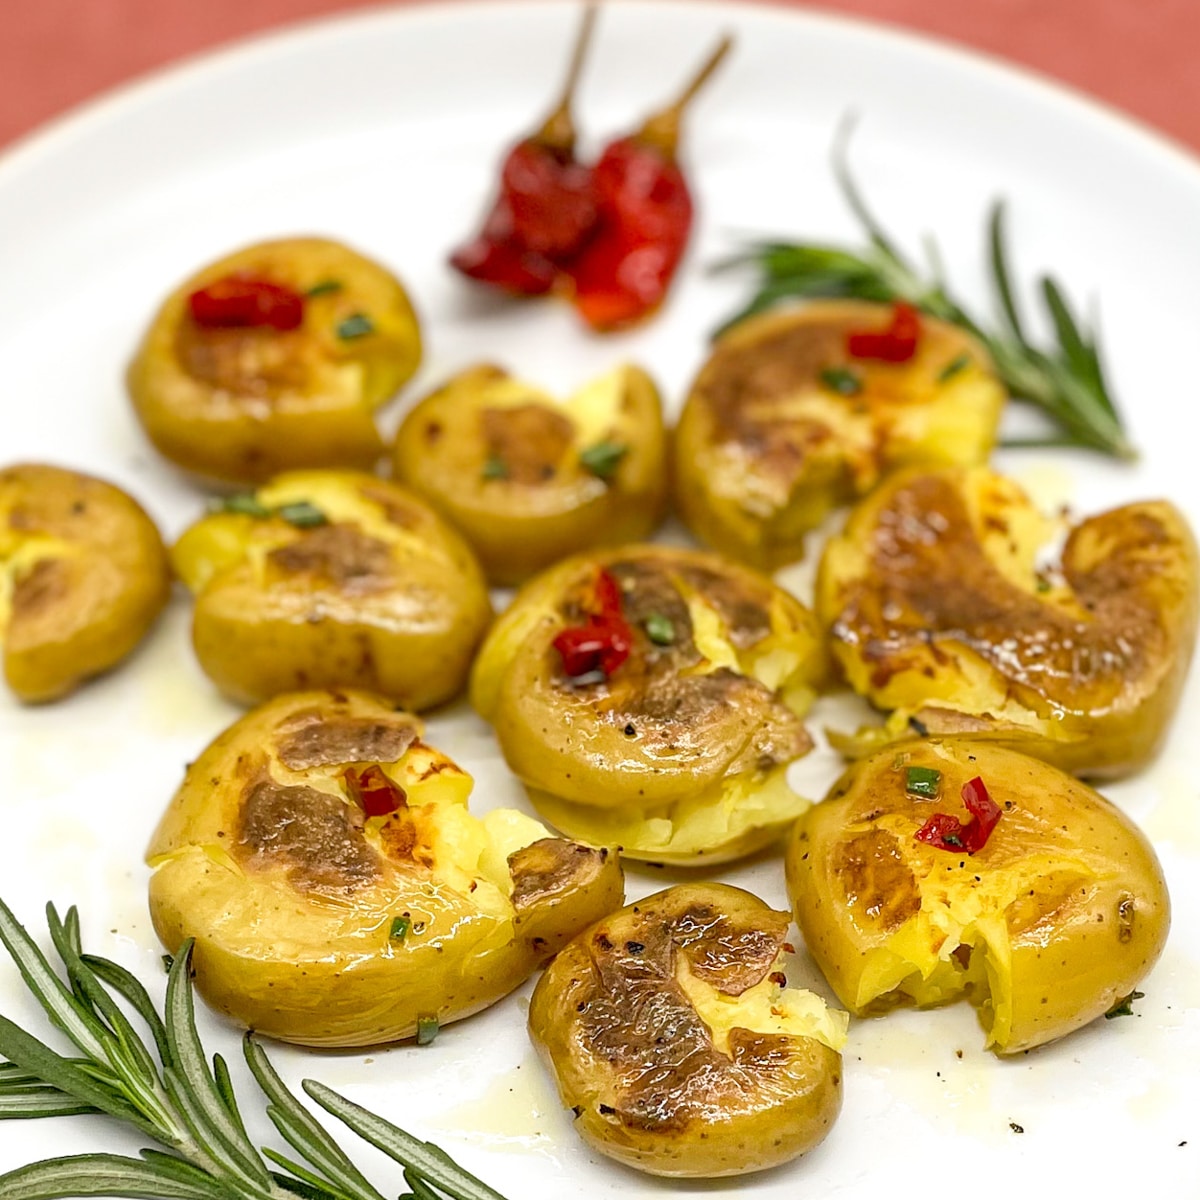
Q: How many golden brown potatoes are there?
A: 10